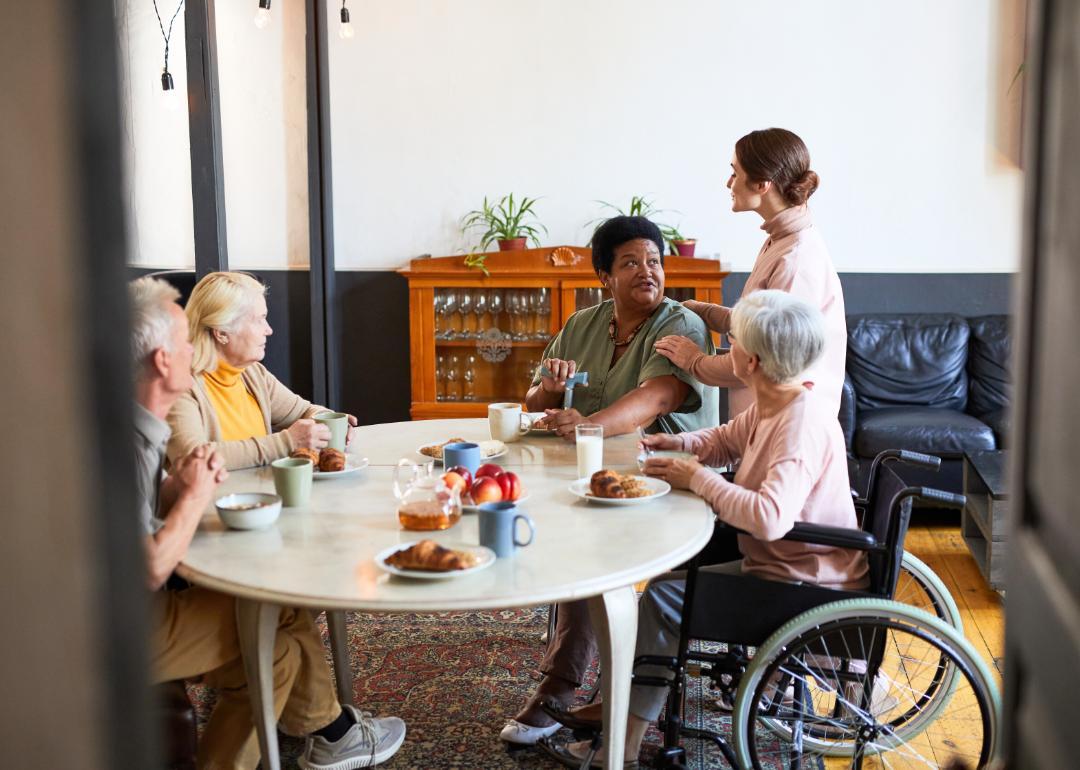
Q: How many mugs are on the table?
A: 5